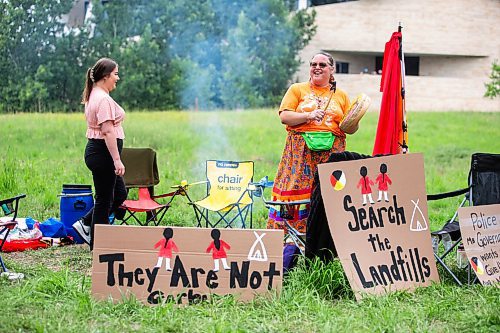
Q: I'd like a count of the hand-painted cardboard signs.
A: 3